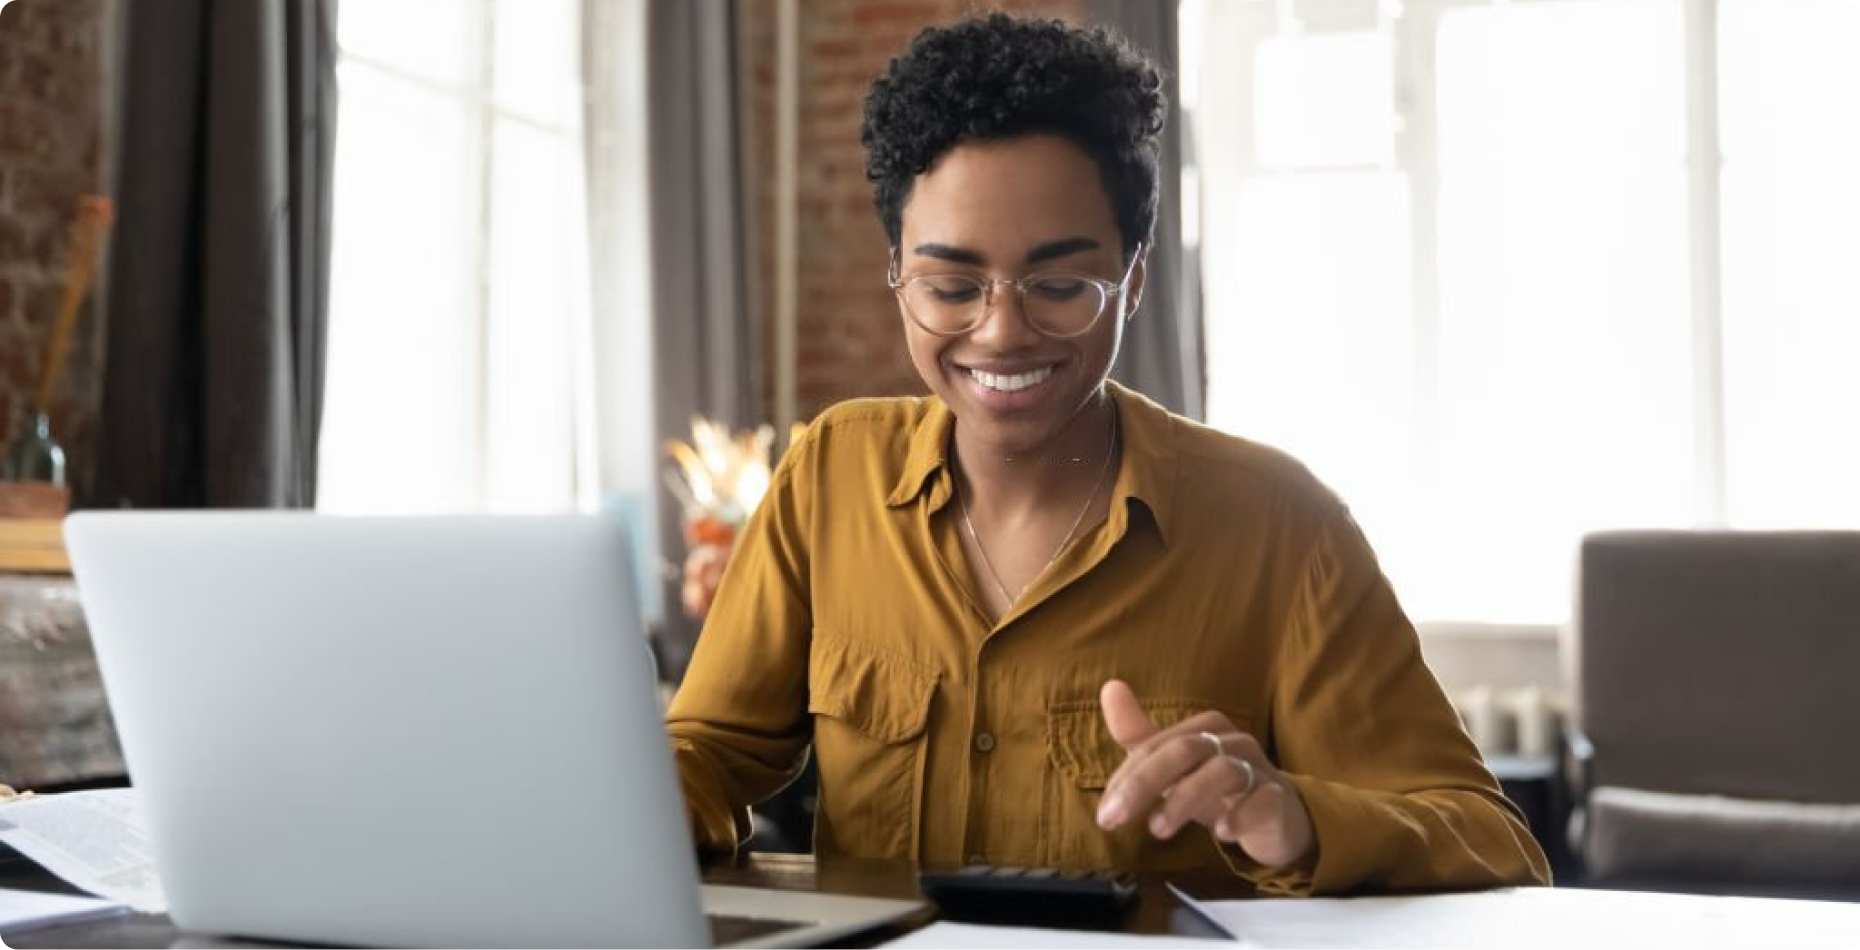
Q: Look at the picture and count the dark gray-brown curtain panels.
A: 3